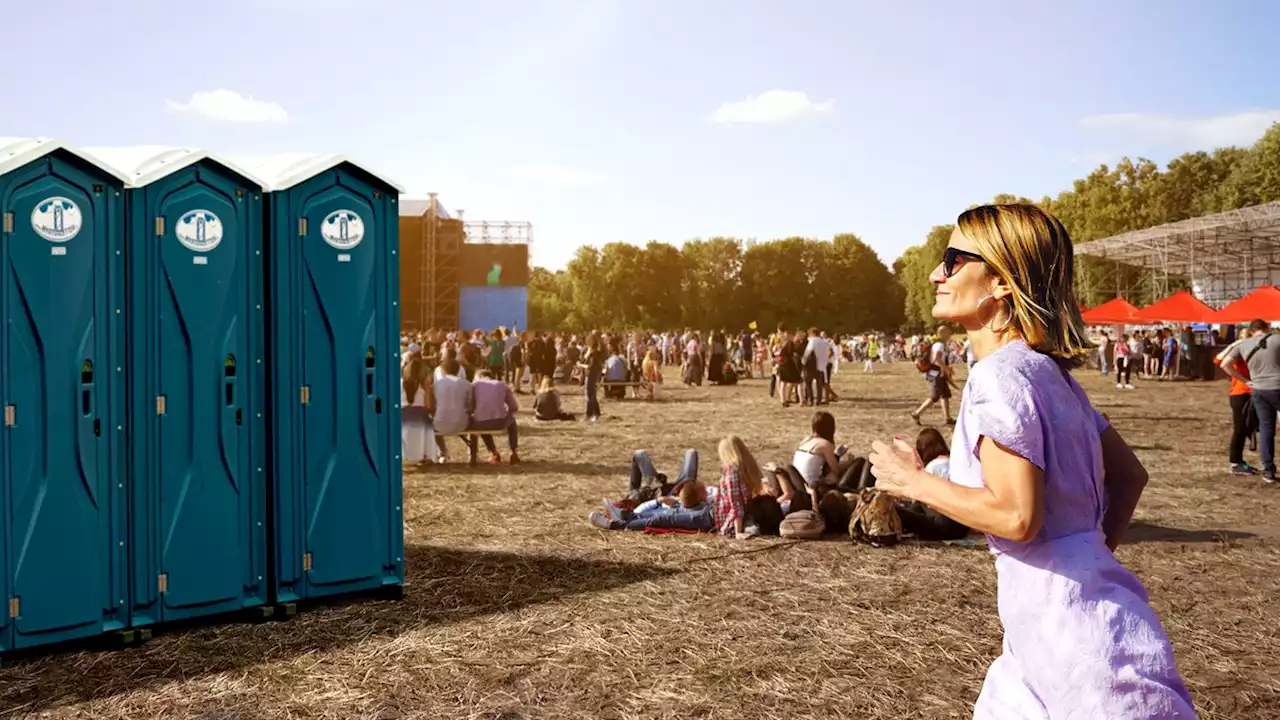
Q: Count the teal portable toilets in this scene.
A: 3